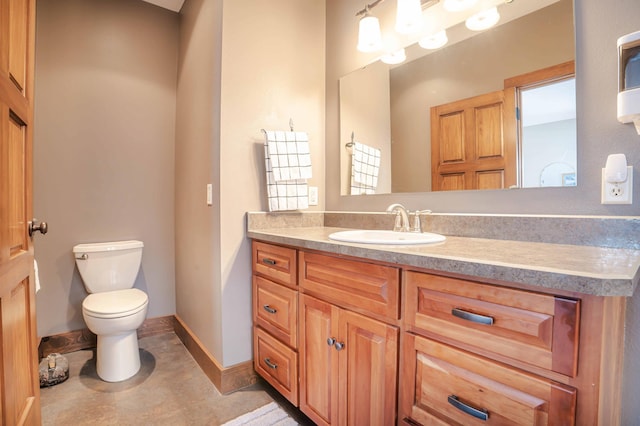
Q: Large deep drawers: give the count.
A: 2